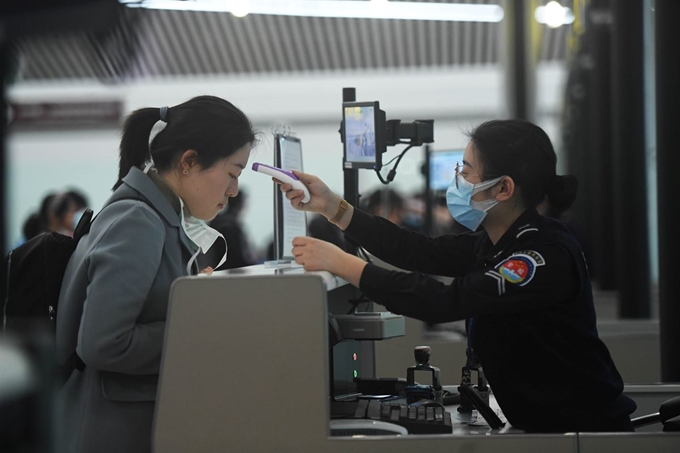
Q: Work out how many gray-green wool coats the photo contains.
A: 1